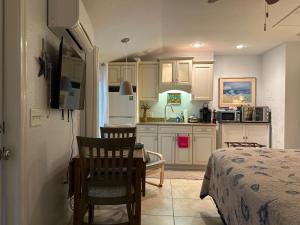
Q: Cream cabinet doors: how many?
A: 12